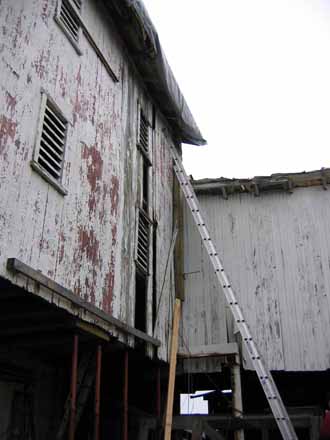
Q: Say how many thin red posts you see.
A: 4